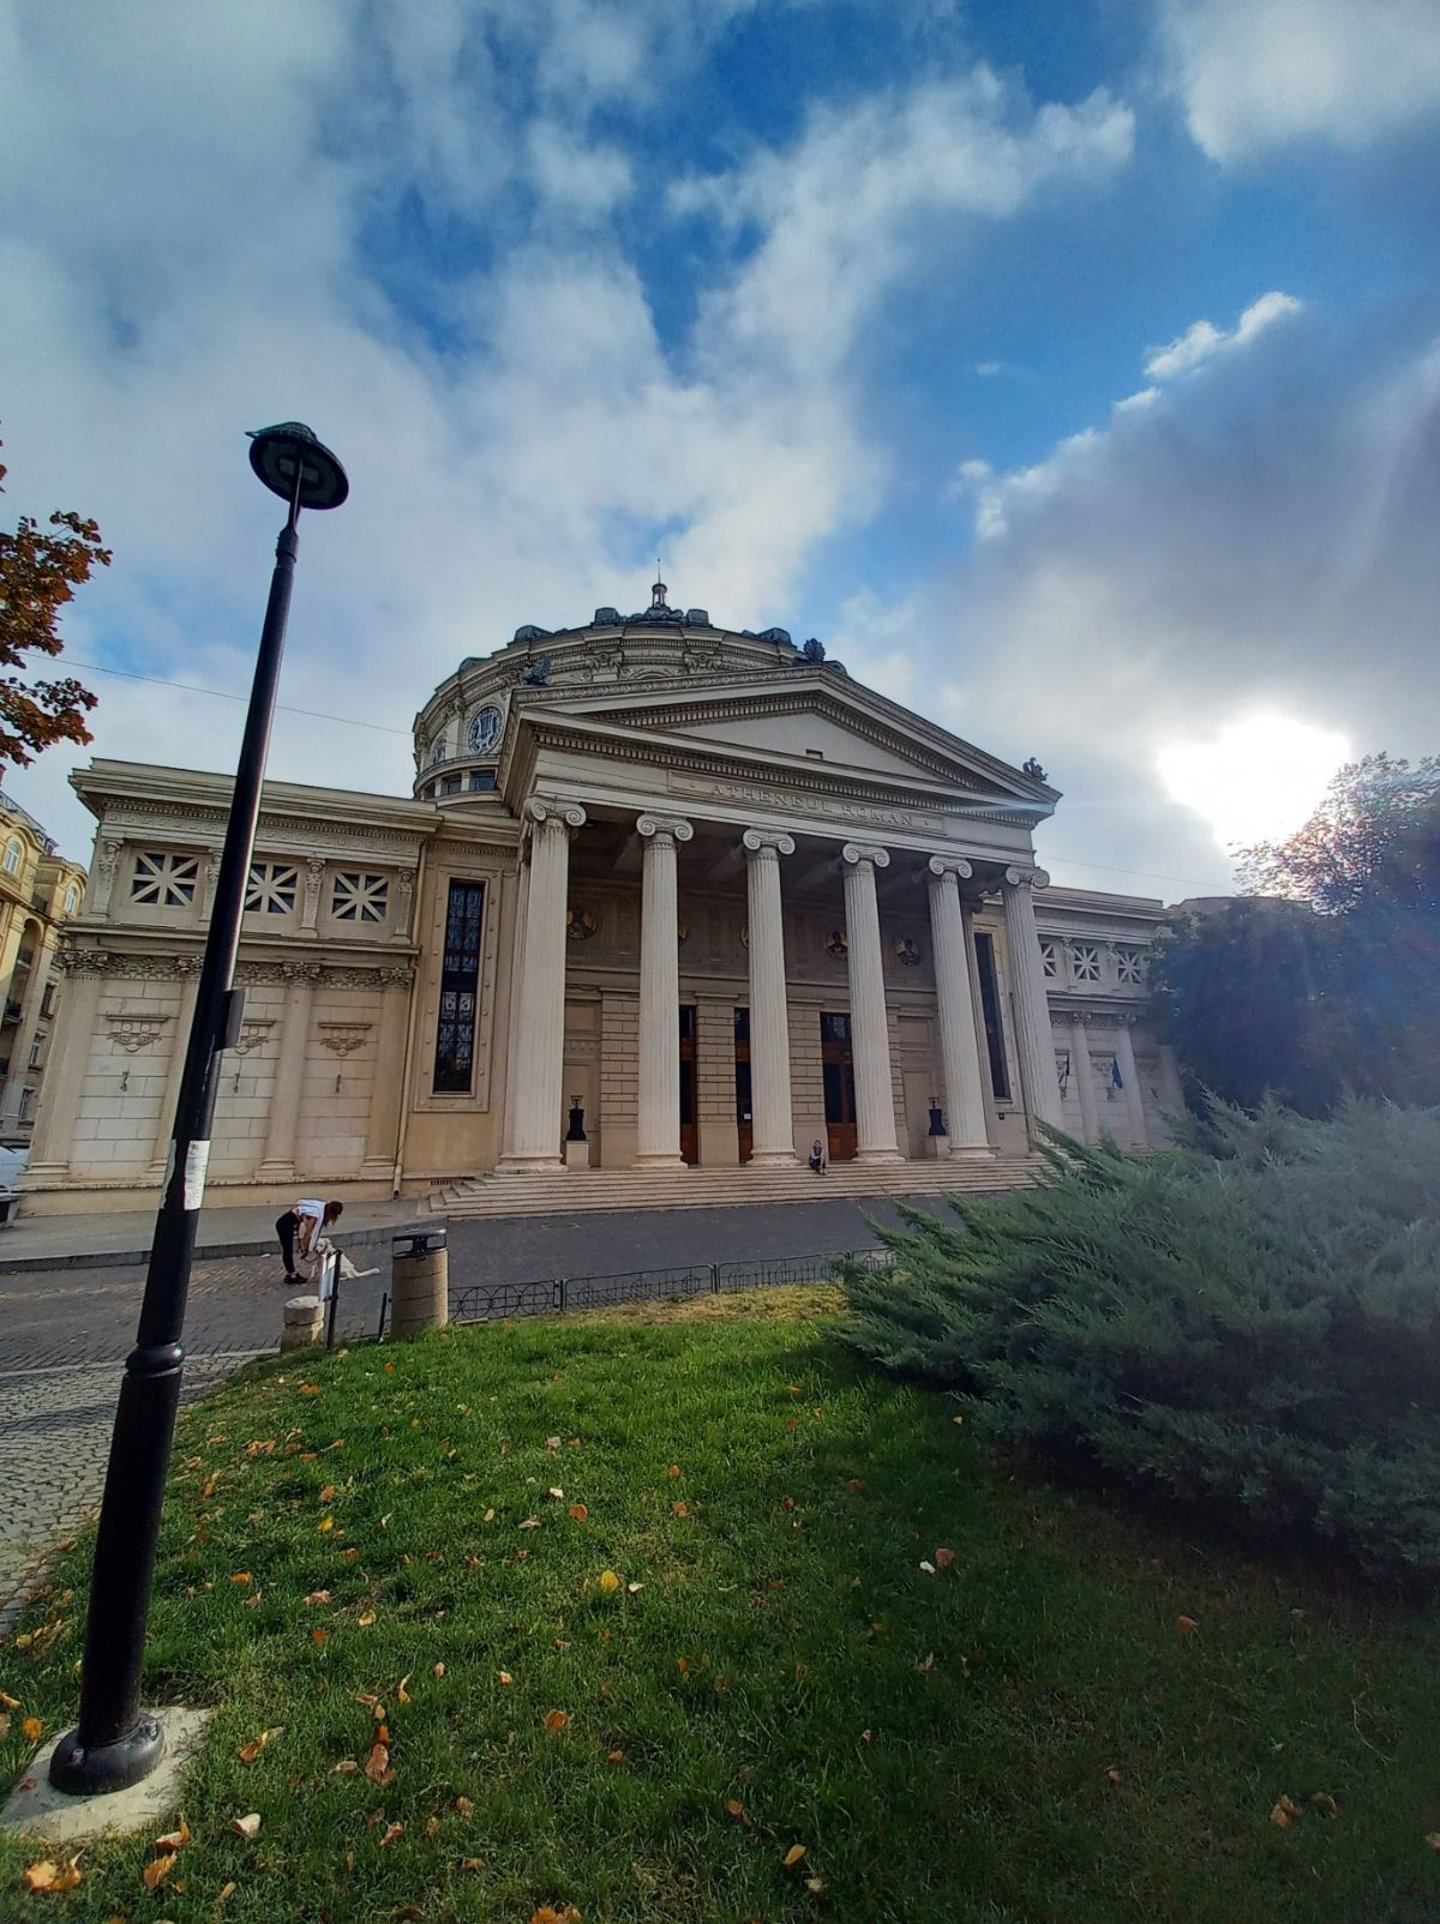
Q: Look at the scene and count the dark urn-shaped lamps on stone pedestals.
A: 2